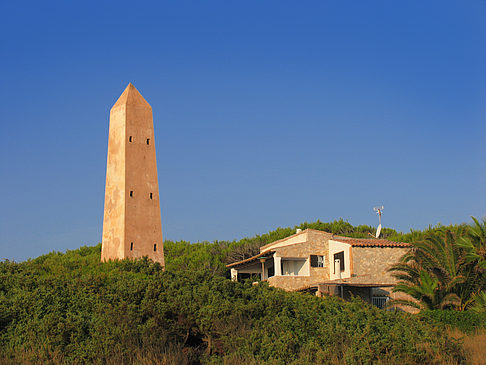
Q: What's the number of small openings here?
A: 6